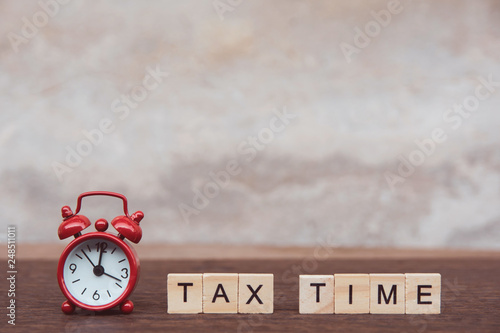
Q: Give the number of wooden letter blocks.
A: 7